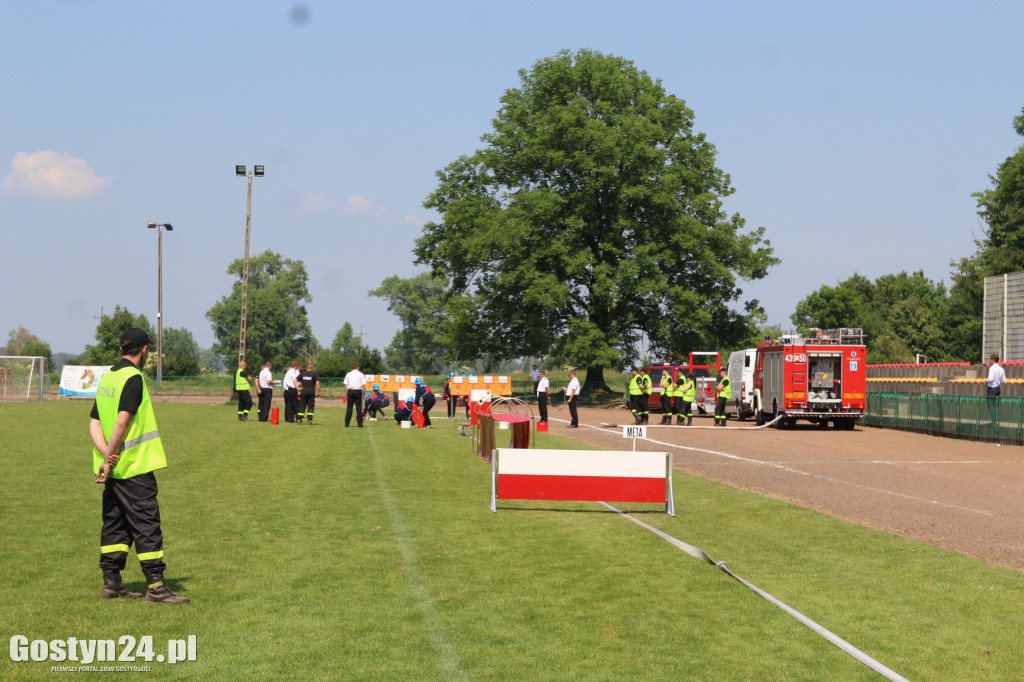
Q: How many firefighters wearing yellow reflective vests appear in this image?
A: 8